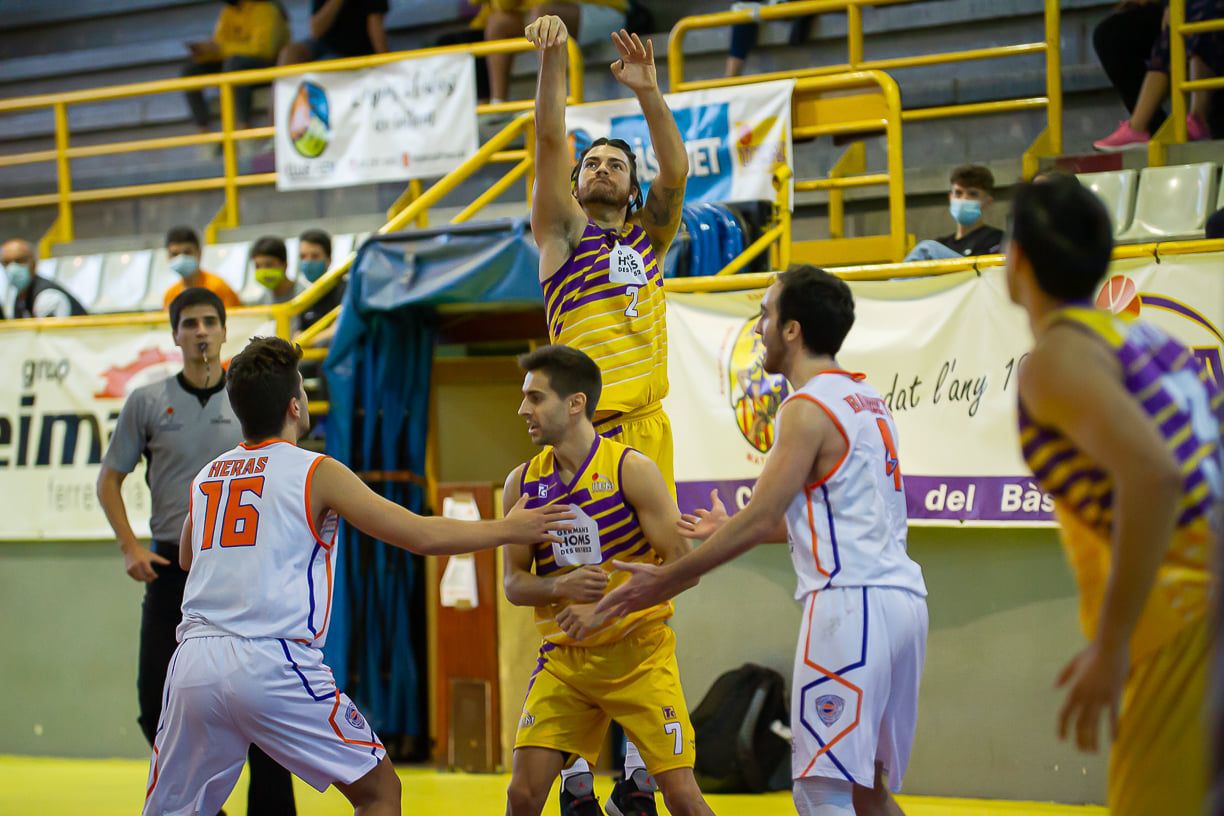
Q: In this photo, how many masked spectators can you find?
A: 5